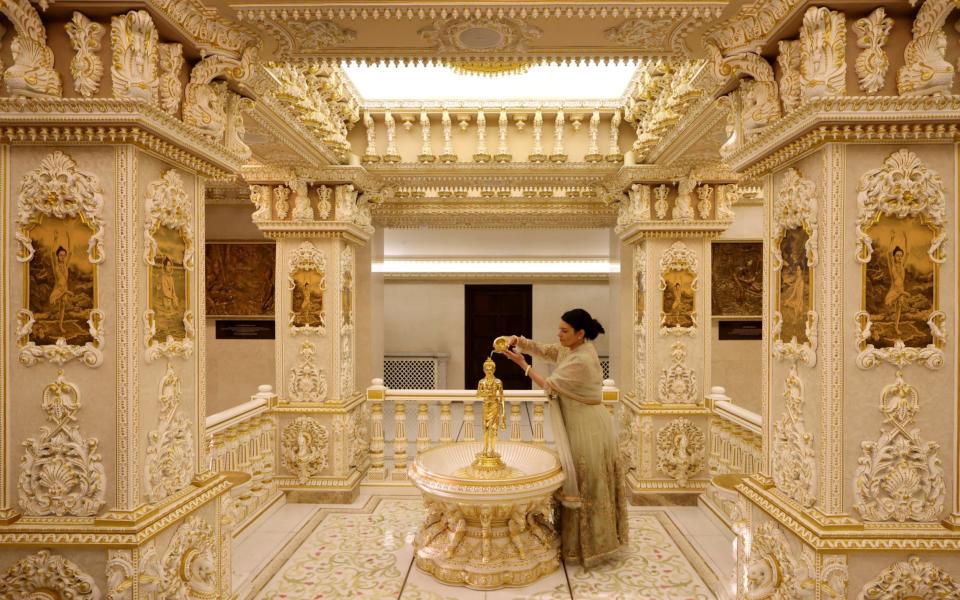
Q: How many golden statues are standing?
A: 1